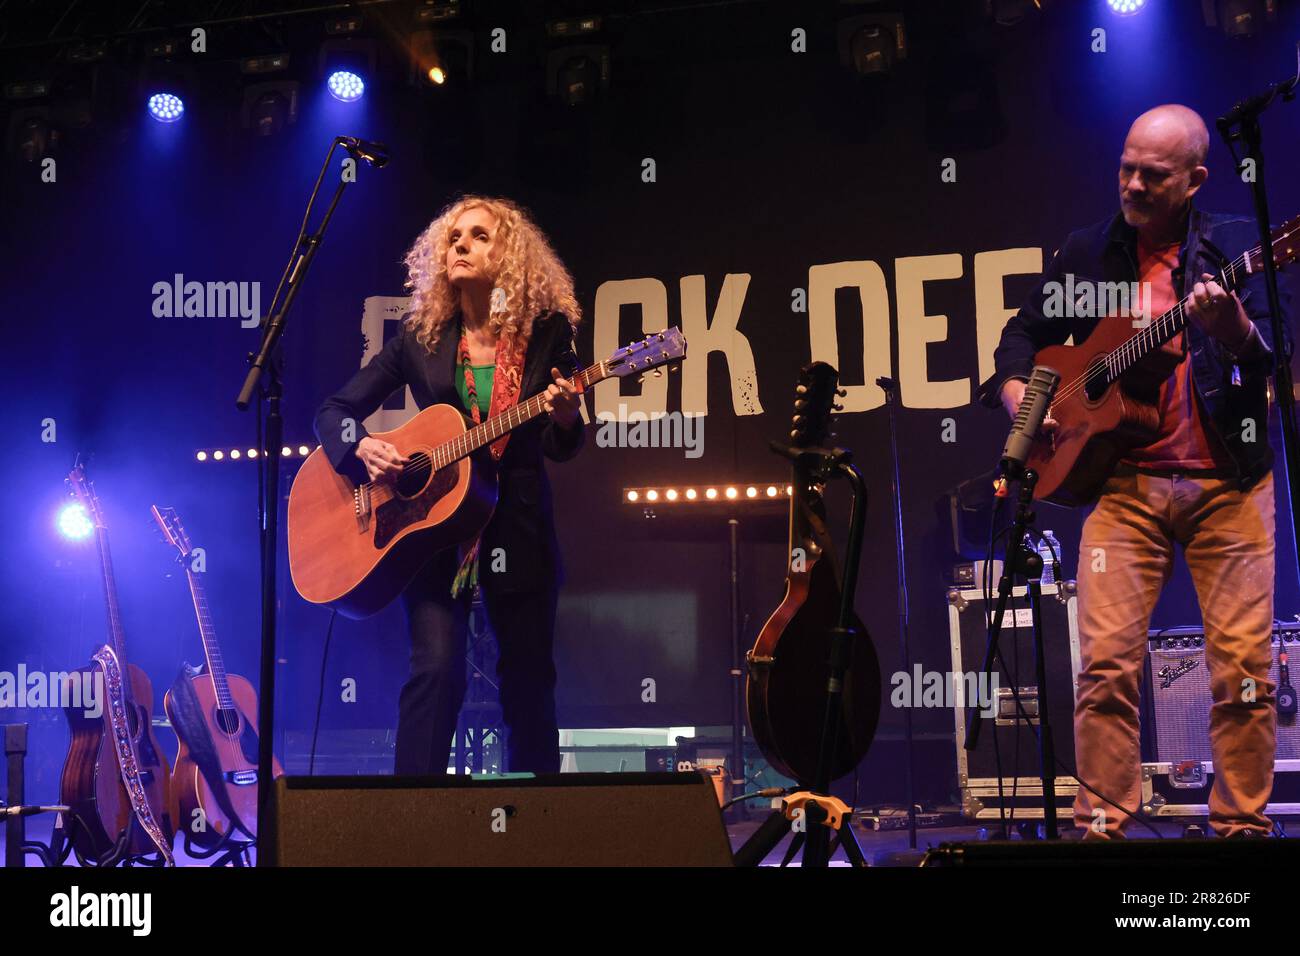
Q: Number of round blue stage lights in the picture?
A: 4